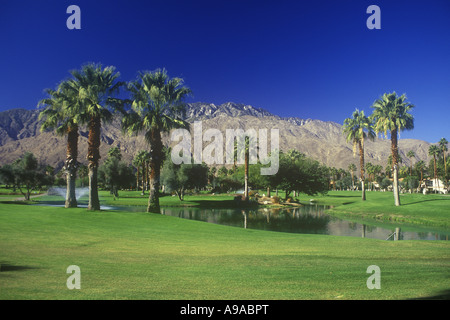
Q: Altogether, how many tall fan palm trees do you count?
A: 6